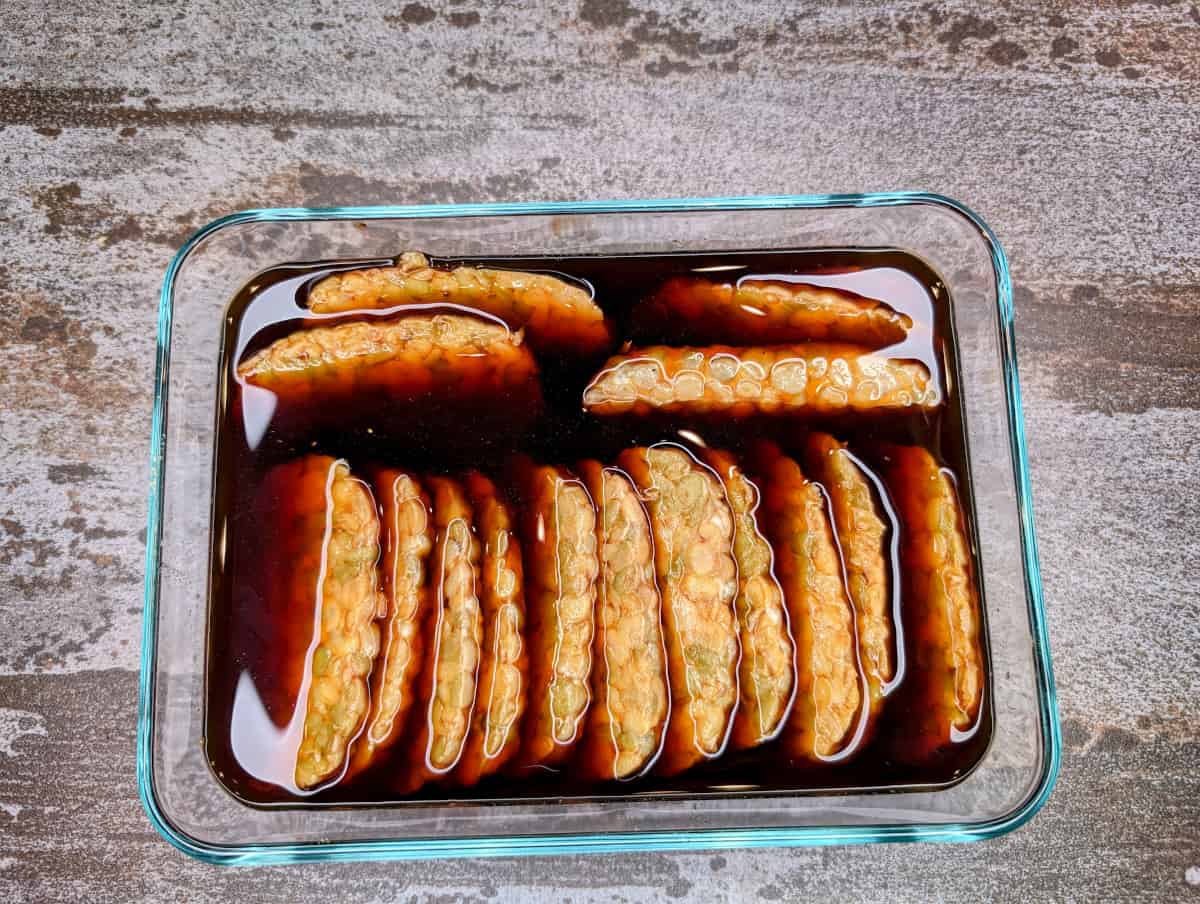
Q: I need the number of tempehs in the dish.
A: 15